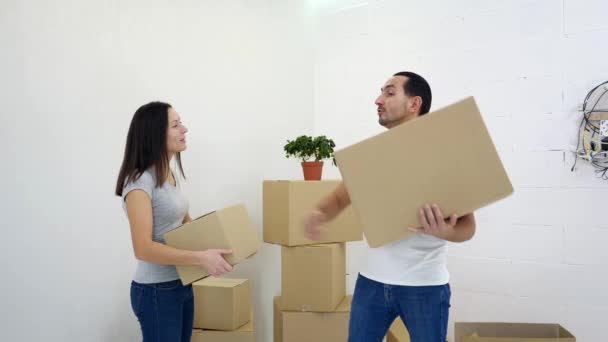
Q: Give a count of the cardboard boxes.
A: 9